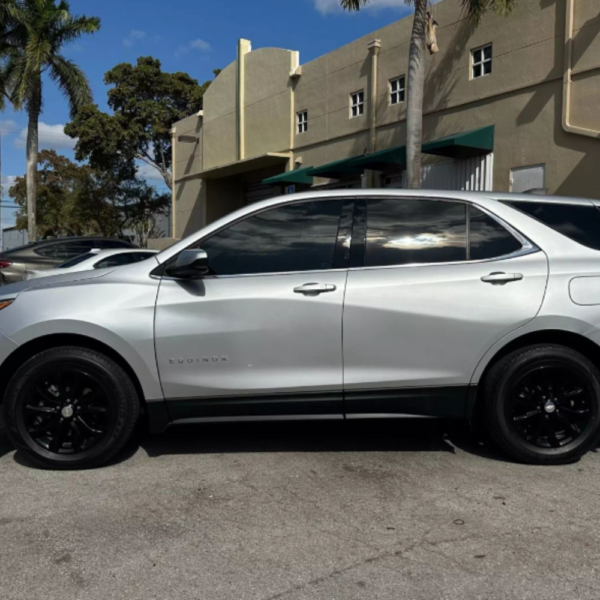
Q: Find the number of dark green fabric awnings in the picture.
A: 4